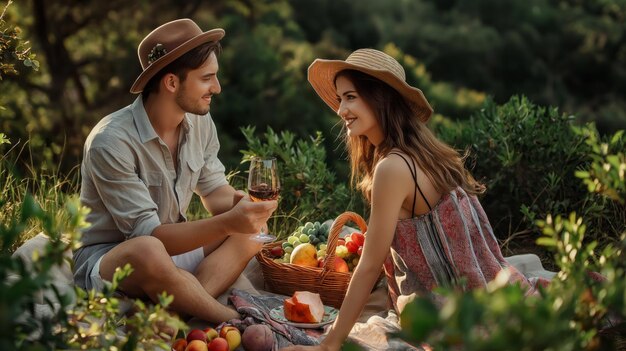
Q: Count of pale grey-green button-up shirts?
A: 1